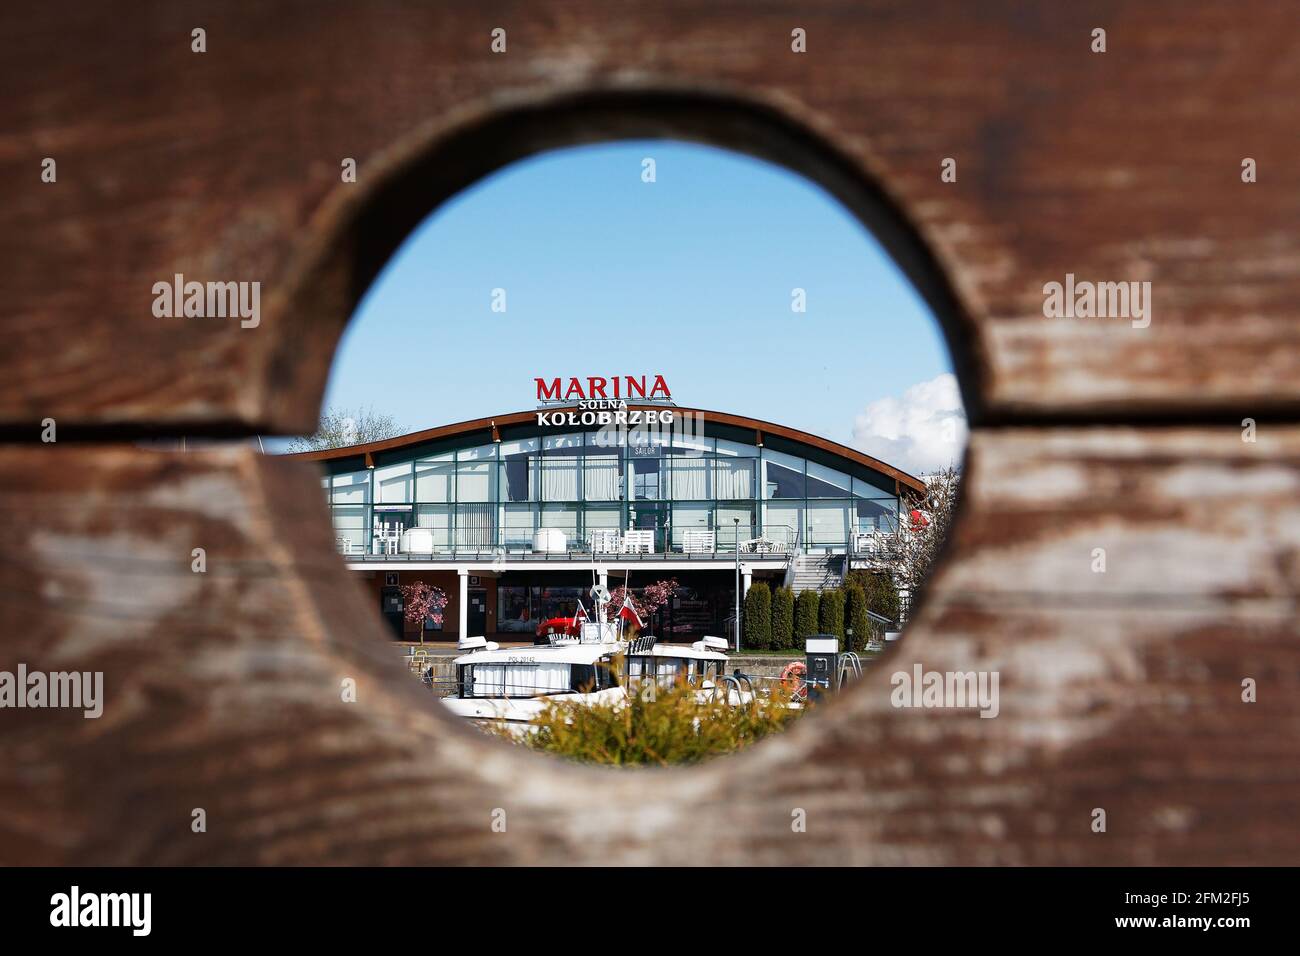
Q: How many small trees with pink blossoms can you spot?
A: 2